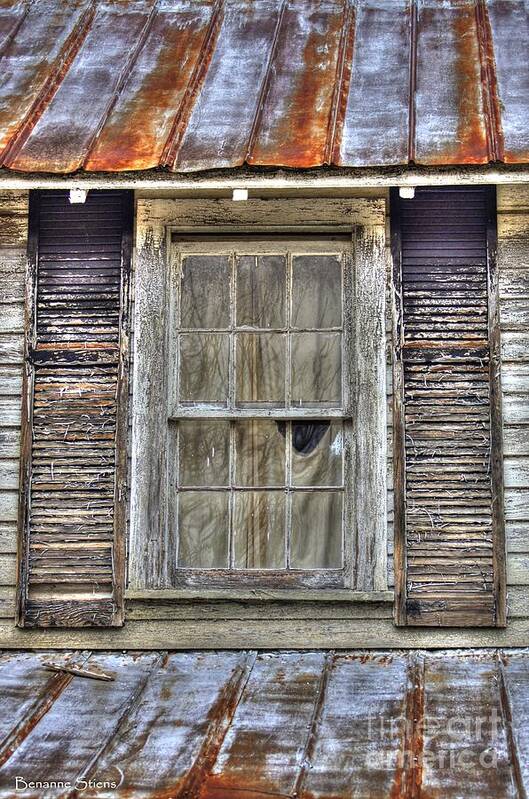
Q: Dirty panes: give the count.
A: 12